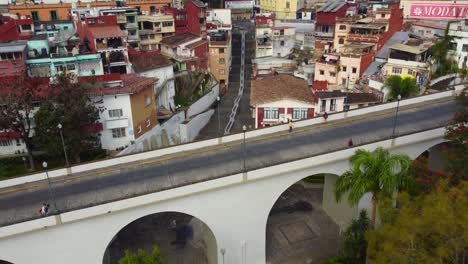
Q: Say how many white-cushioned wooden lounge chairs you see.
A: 0